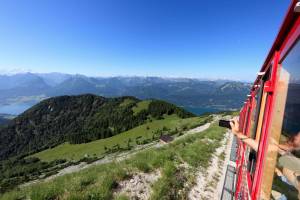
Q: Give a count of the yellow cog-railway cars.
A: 0